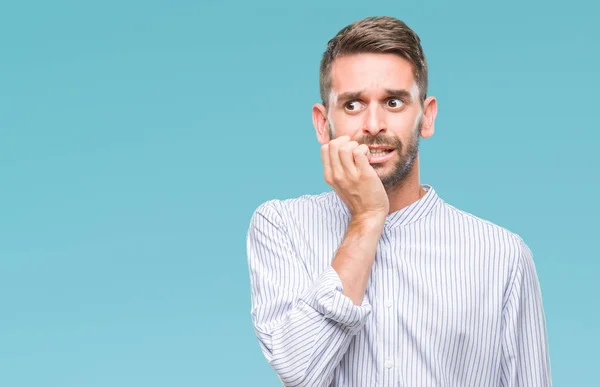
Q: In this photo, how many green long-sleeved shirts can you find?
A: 0